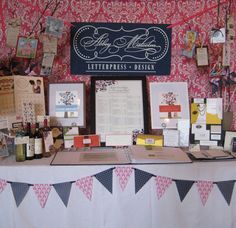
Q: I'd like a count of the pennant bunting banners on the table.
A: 12